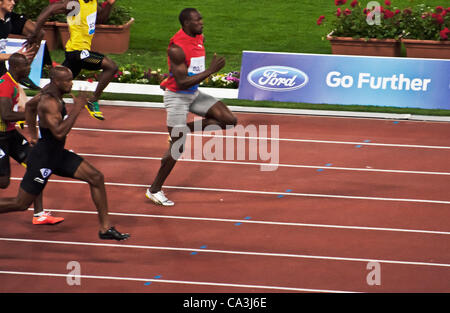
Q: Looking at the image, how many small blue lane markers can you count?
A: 13